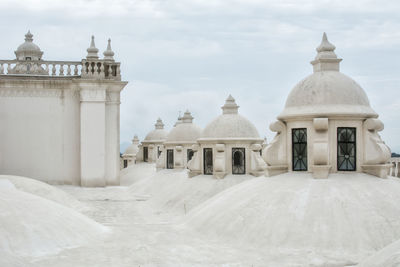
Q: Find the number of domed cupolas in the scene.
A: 6